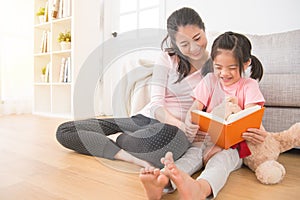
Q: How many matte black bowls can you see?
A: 0